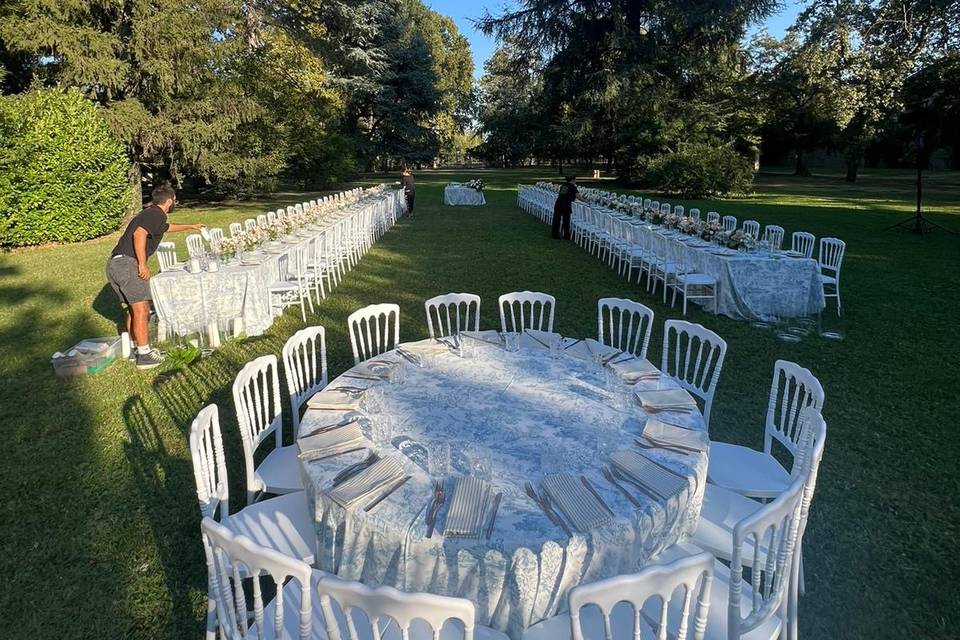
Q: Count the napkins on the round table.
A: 14